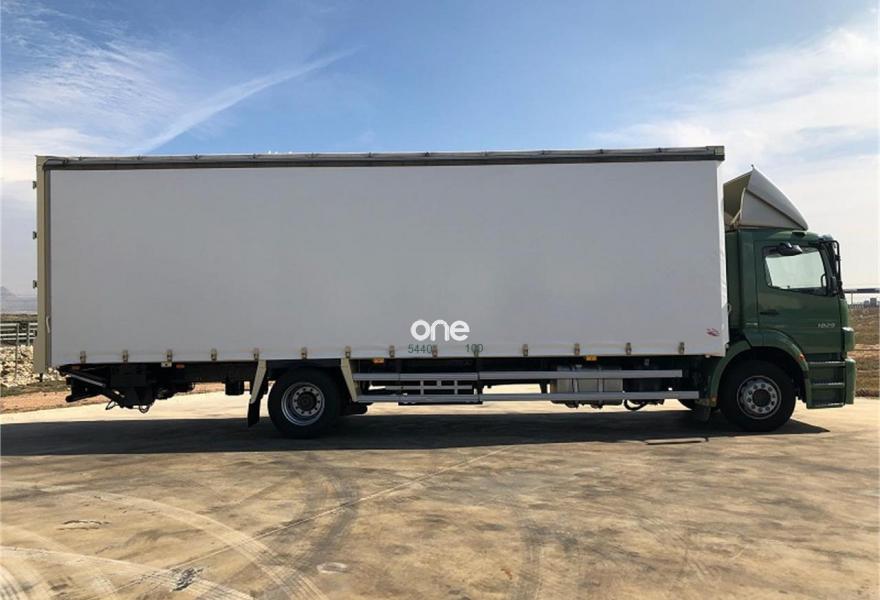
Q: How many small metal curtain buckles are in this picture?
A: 14